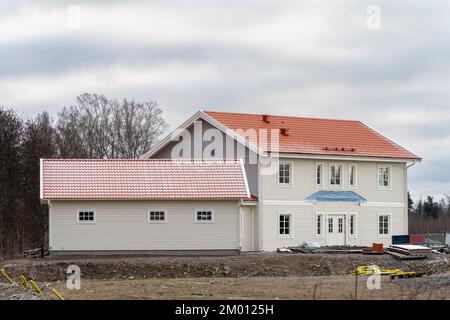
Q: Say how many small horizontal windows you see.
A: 3